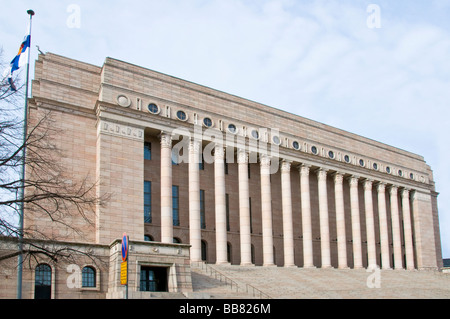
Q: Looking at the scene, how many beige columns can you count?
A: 14